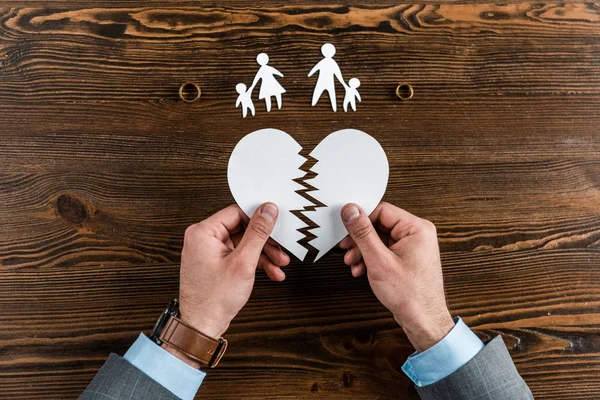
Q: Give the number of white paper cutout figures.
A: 4